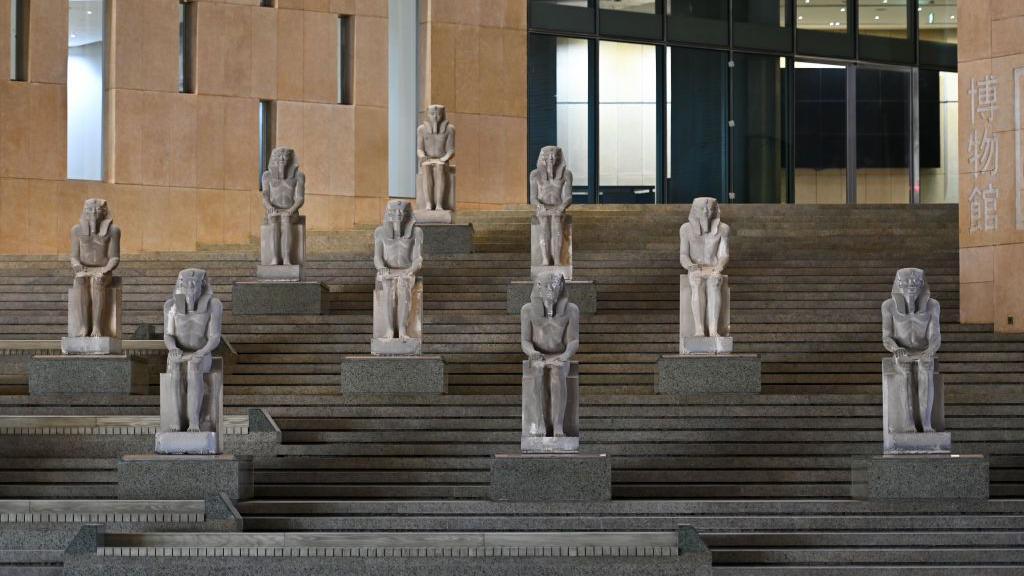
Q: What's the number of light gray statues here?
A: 9